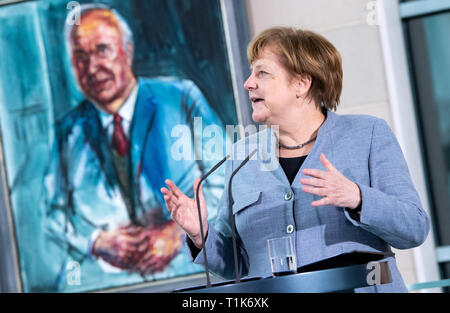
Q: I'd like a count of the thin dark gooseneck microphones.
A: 2